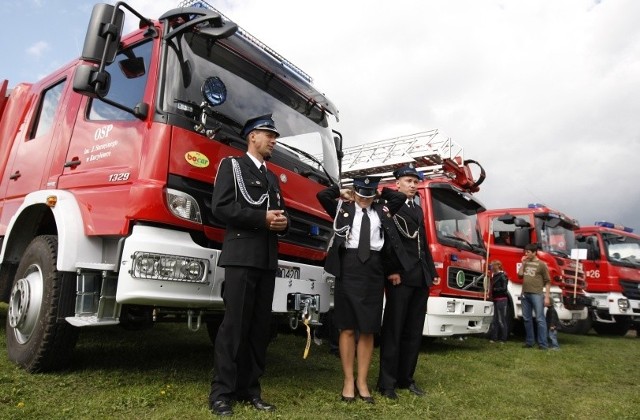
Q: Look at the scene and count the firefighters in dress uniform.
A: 3